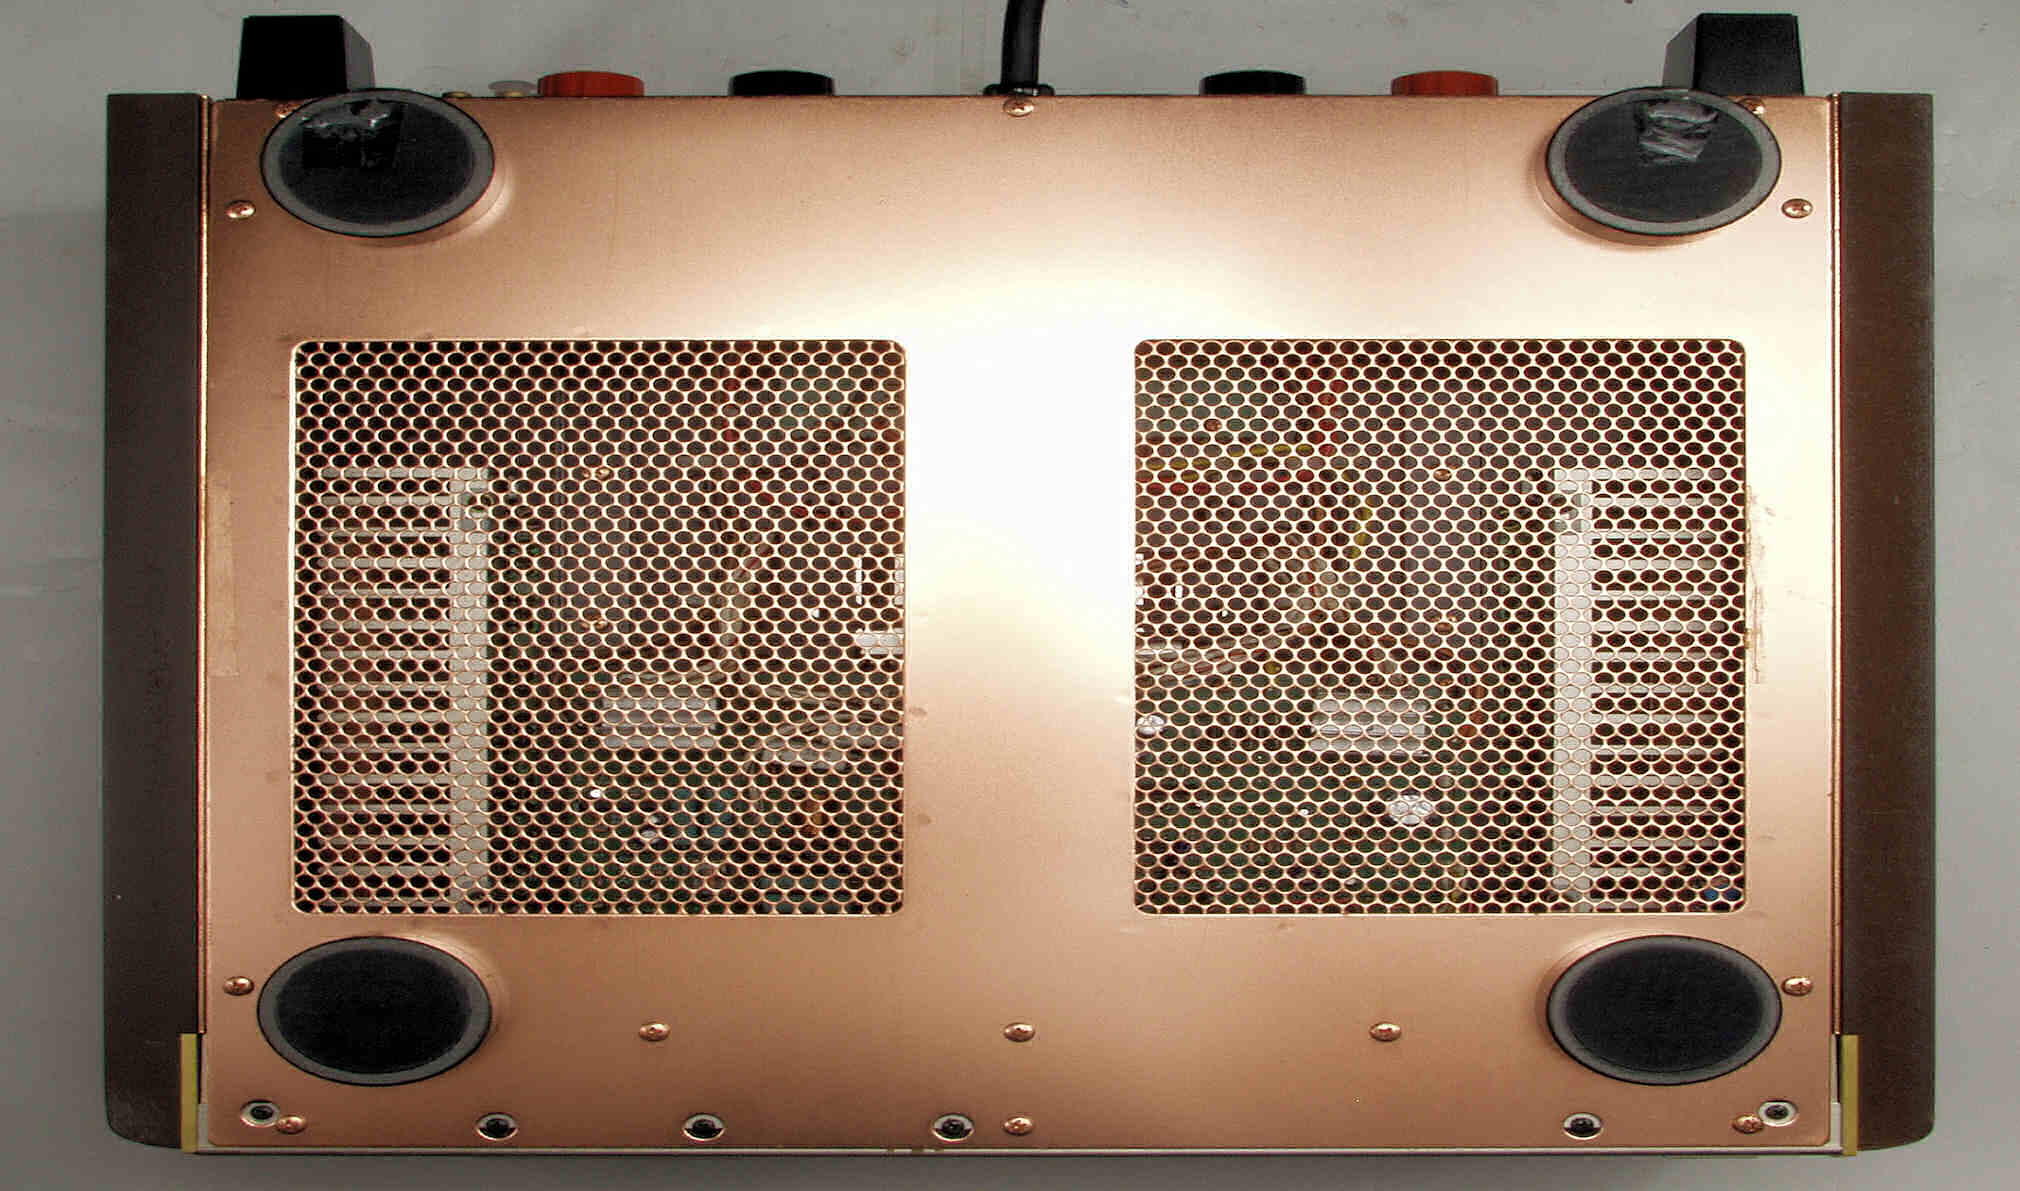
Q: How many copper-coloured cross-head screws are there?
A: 13